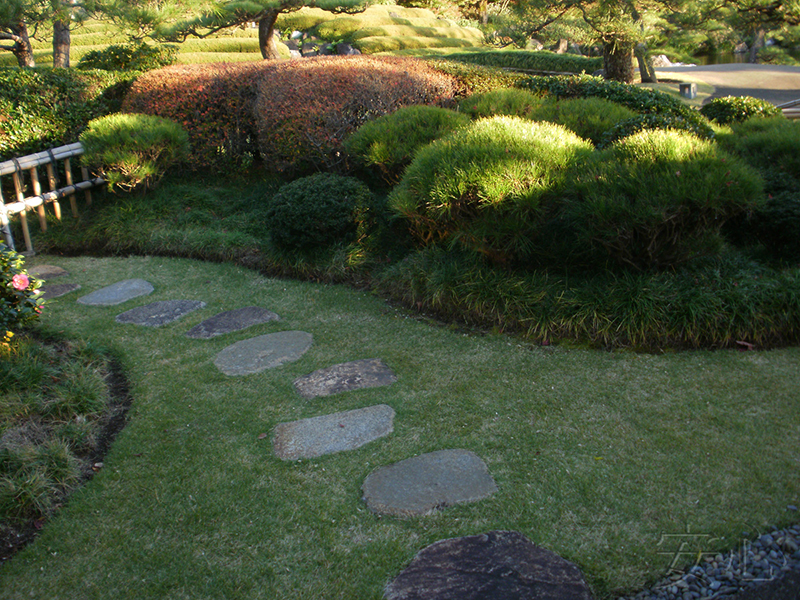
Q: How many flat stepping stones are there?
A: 10